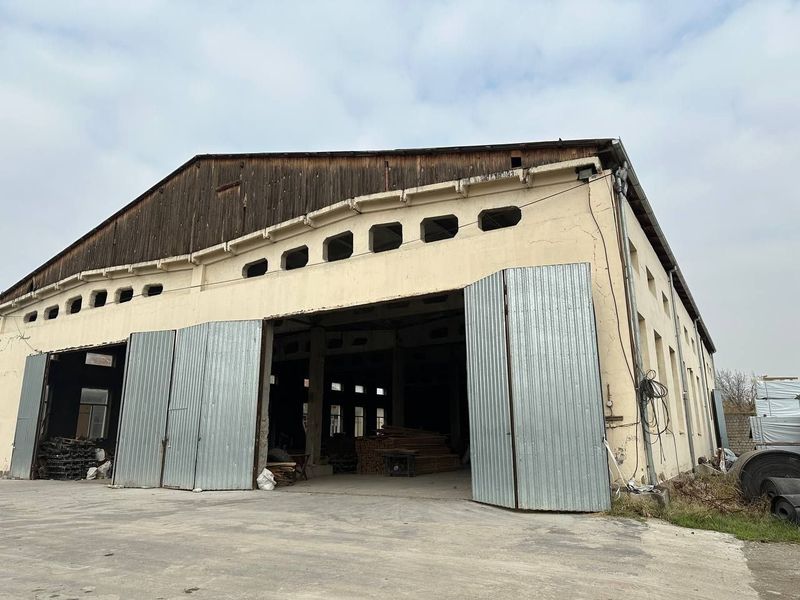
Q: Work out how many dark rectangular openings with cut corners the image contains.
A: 12